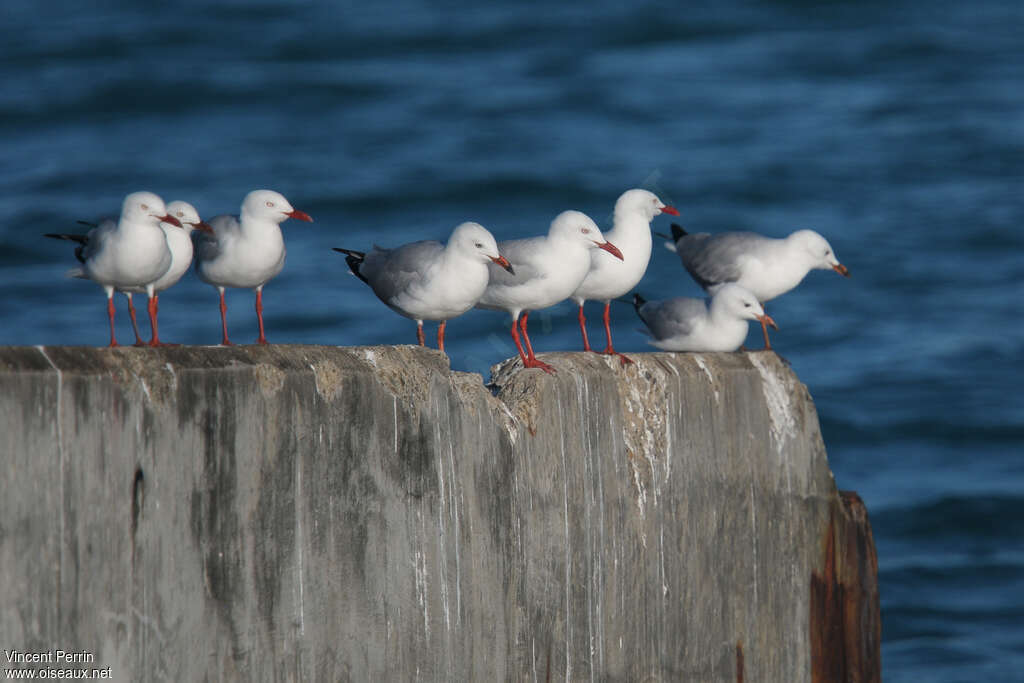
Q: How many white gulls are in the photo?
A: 8